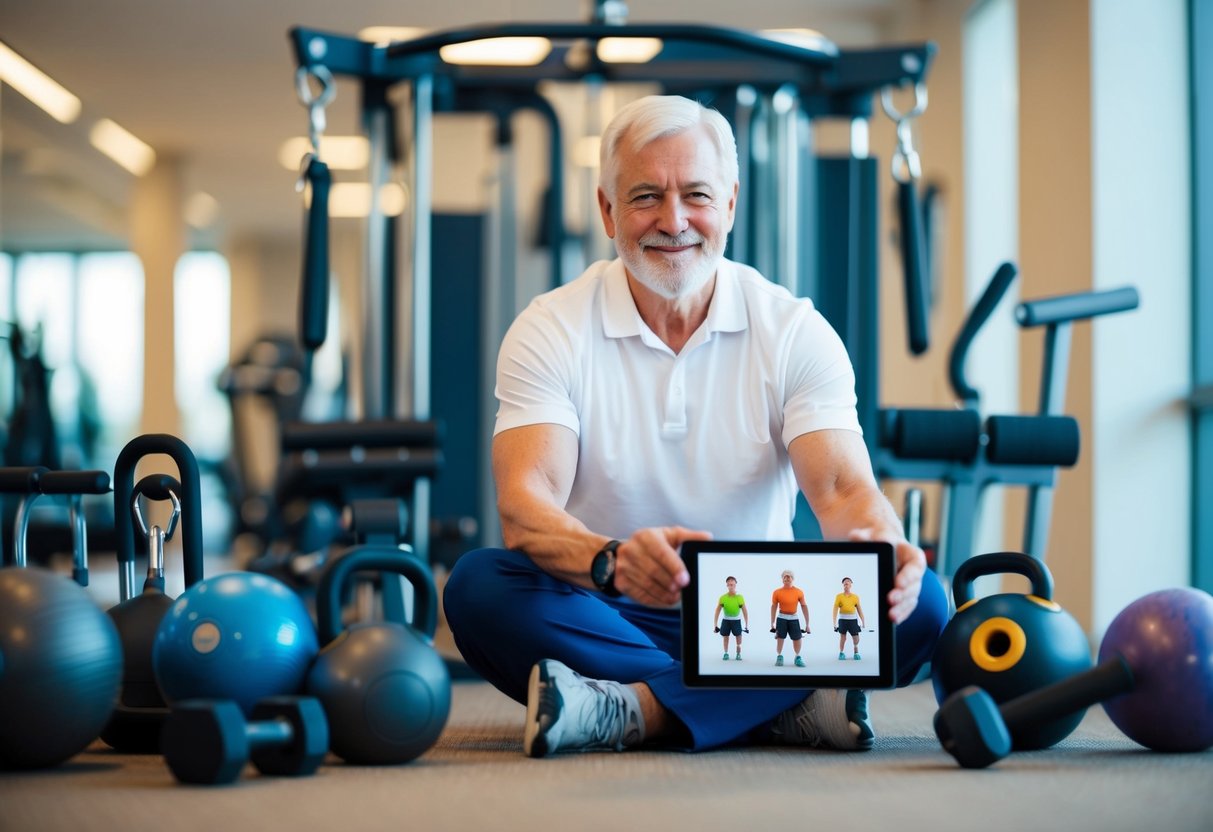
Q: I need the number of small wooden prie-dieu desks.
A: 0